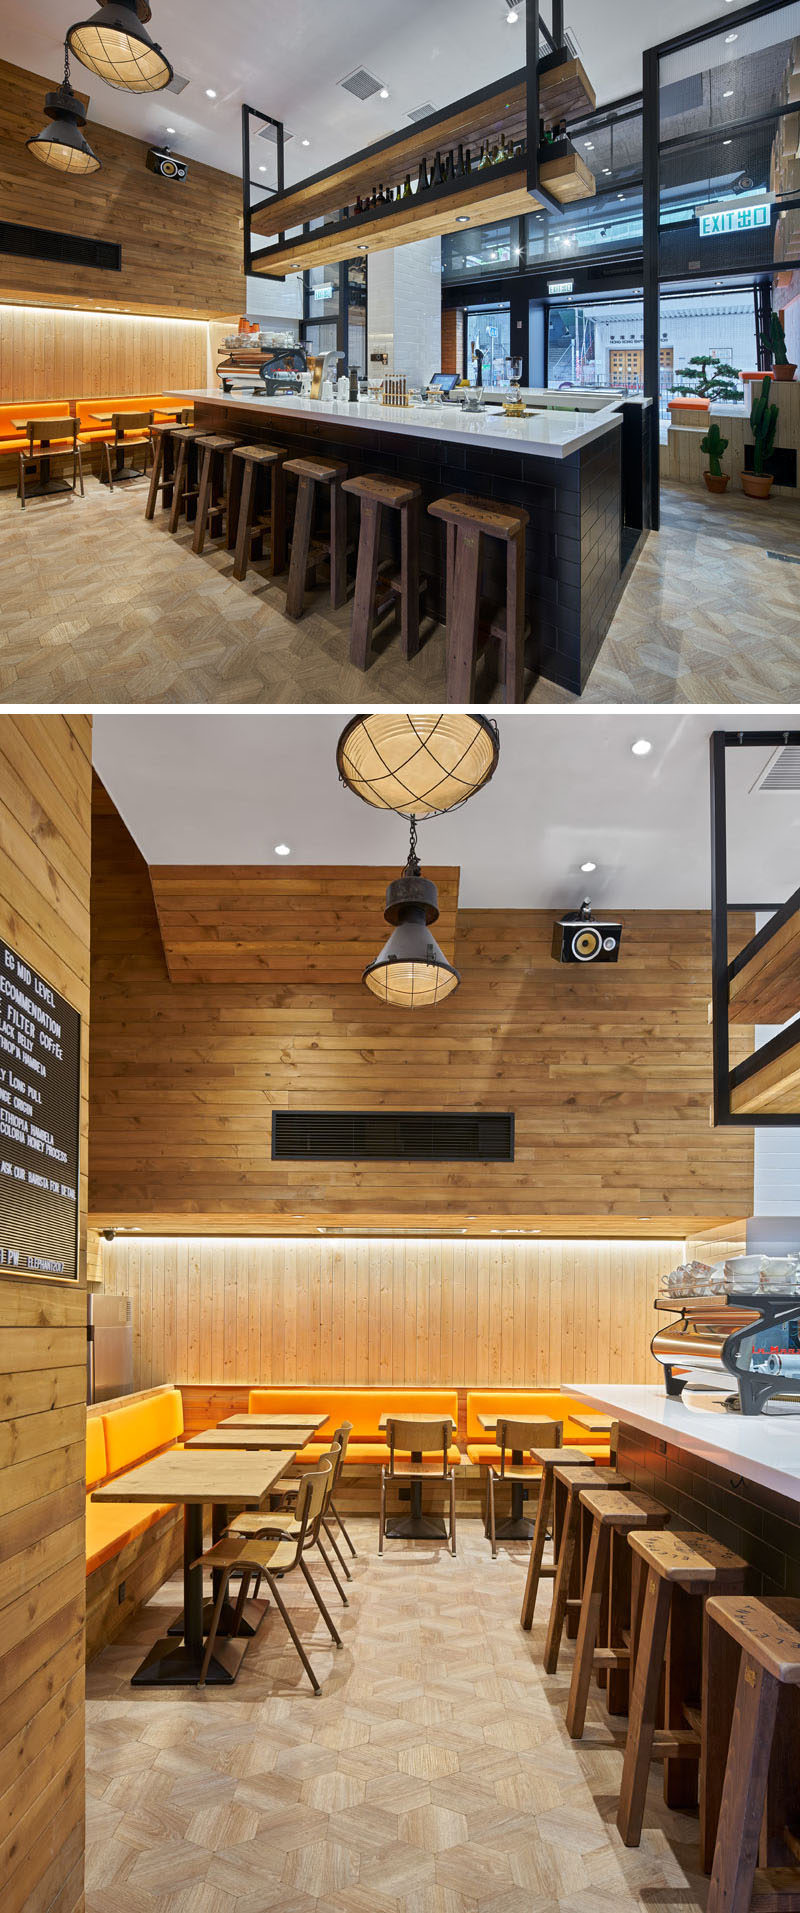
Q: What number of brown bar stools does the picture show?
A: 12